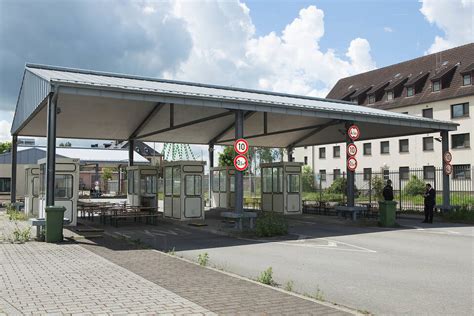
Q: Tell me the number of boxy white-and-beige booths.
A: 6